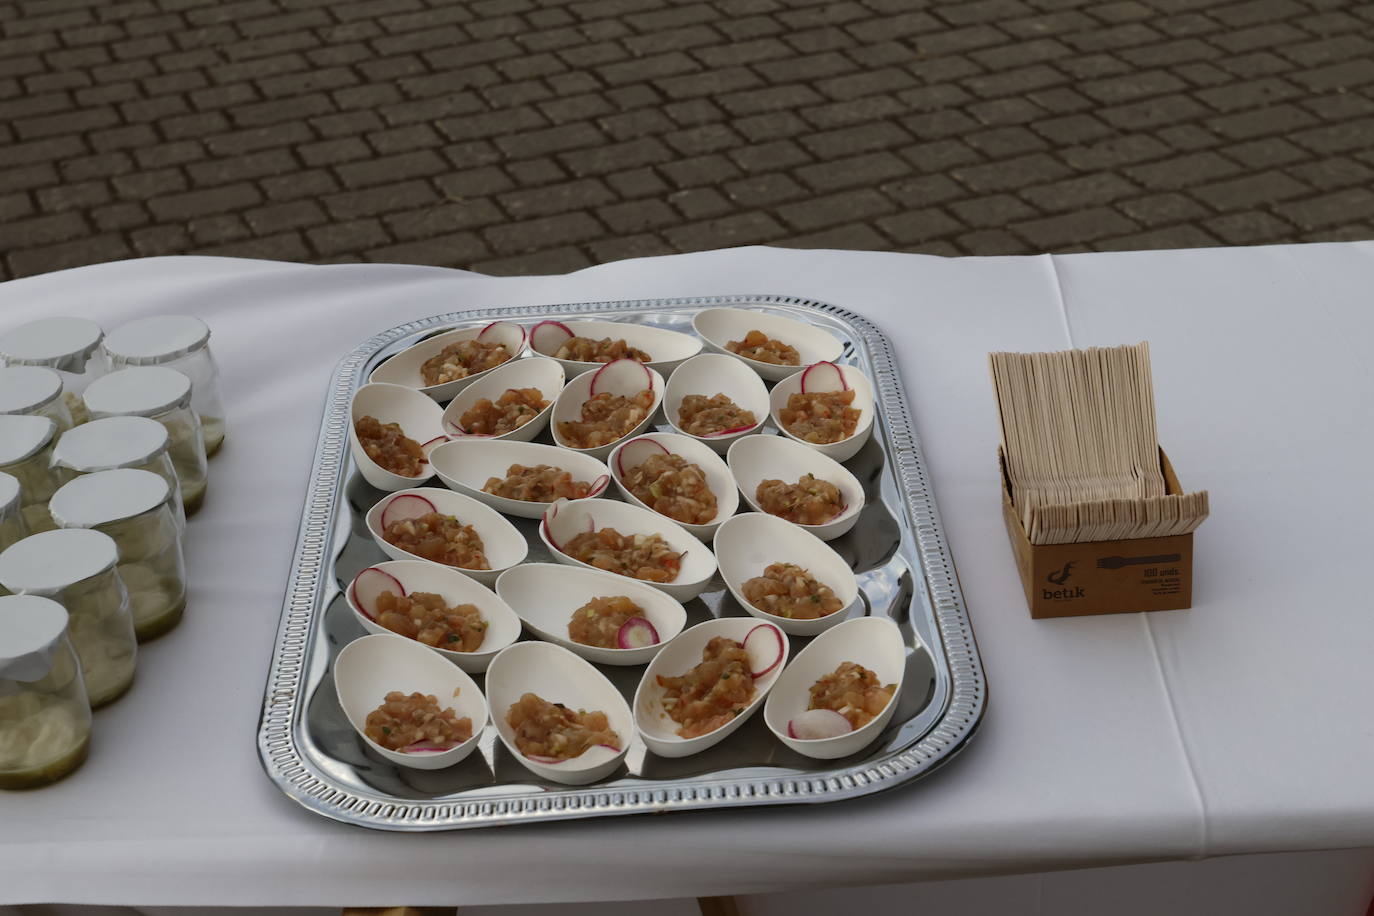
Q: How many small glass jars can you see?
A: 10